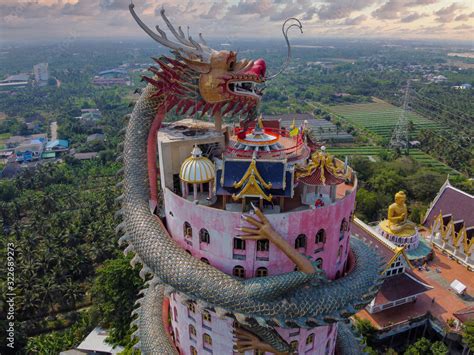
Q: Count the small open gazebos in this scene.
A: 2